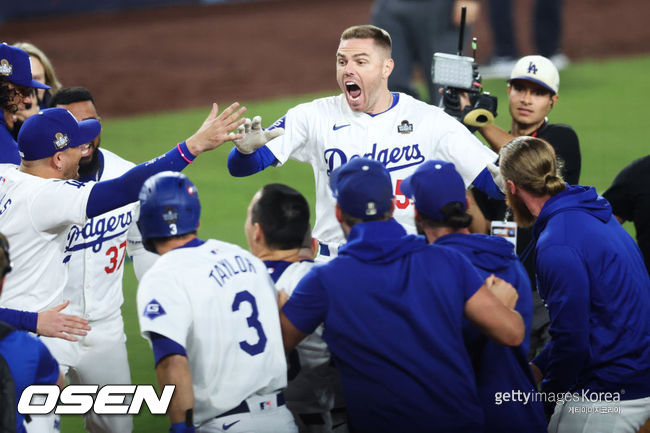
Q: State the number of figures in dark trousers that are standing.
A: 2